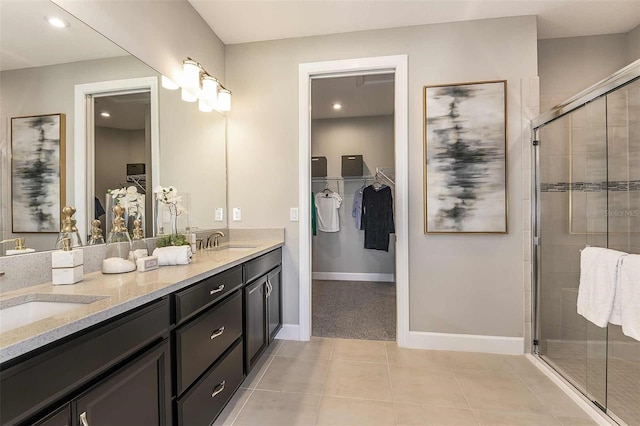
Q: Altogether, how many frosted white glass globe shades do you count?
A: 3